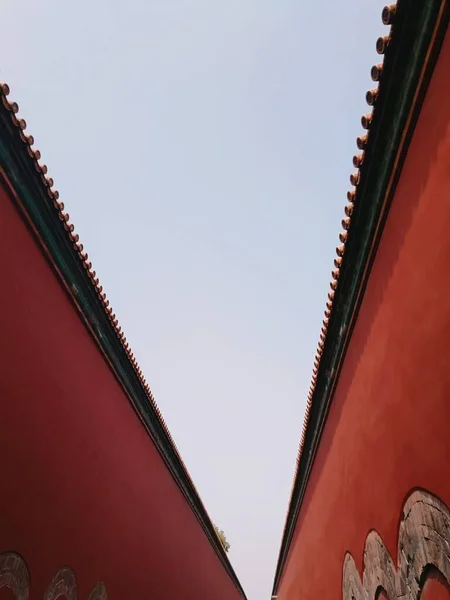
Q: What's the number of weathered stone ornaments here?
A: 6